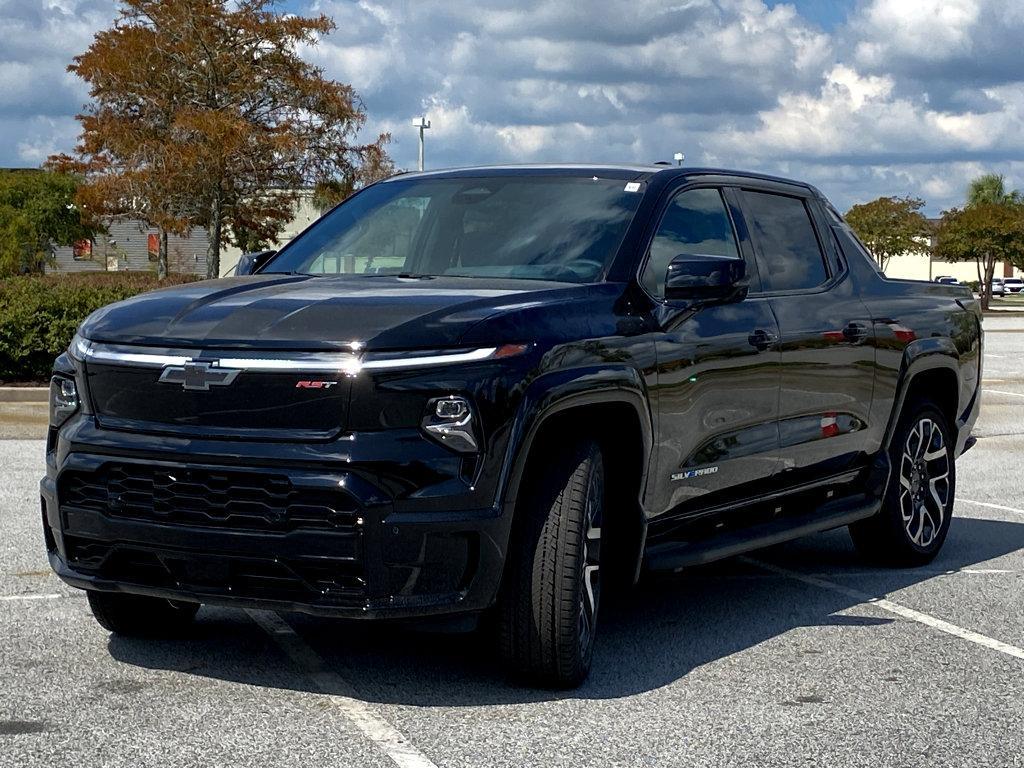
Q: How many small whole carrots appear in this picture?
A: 0